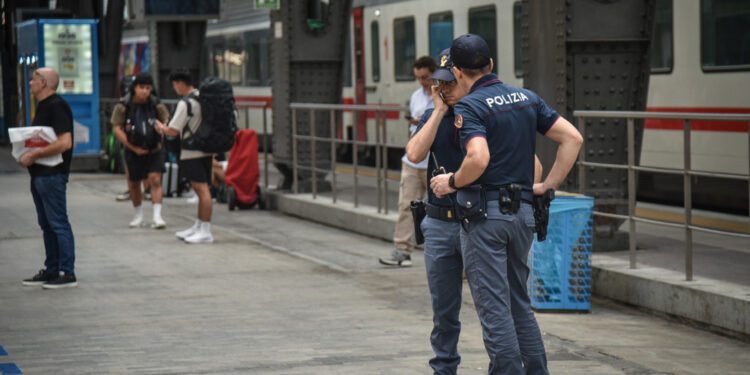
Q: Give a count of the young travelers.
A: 2